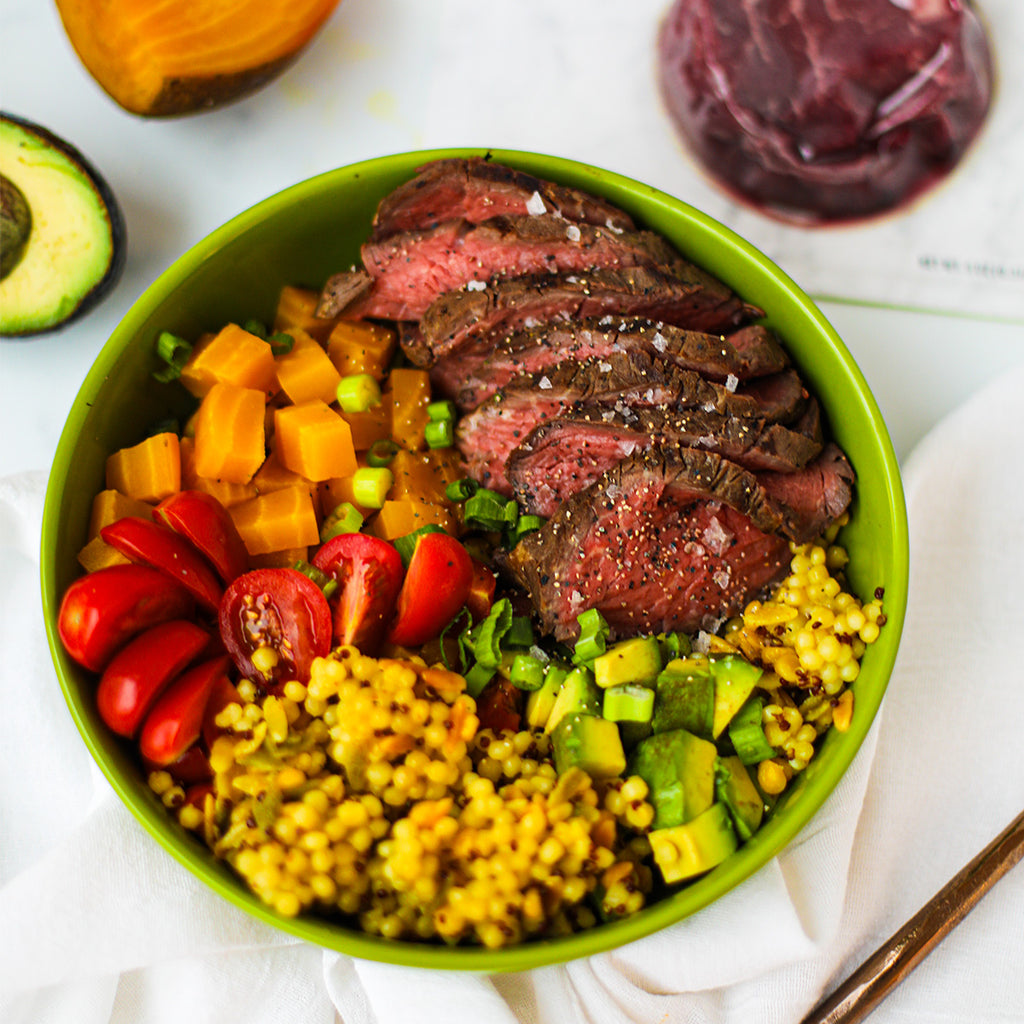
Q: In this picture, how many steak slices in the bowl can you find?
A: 7